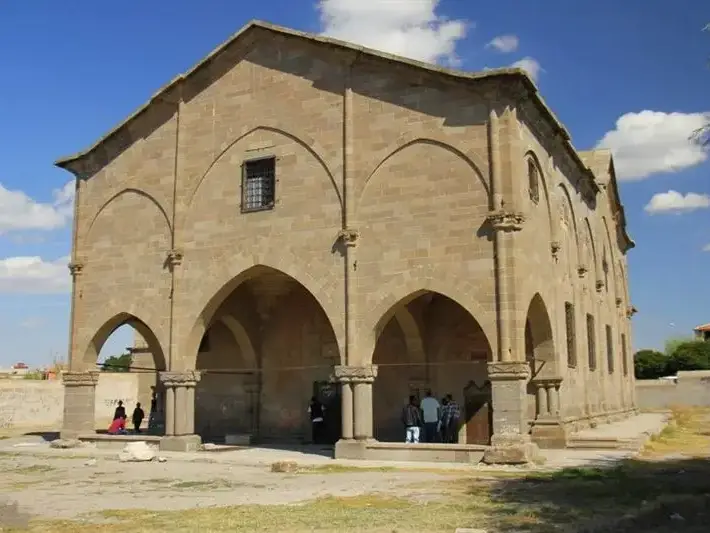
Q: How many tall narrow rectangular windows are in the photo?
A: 4